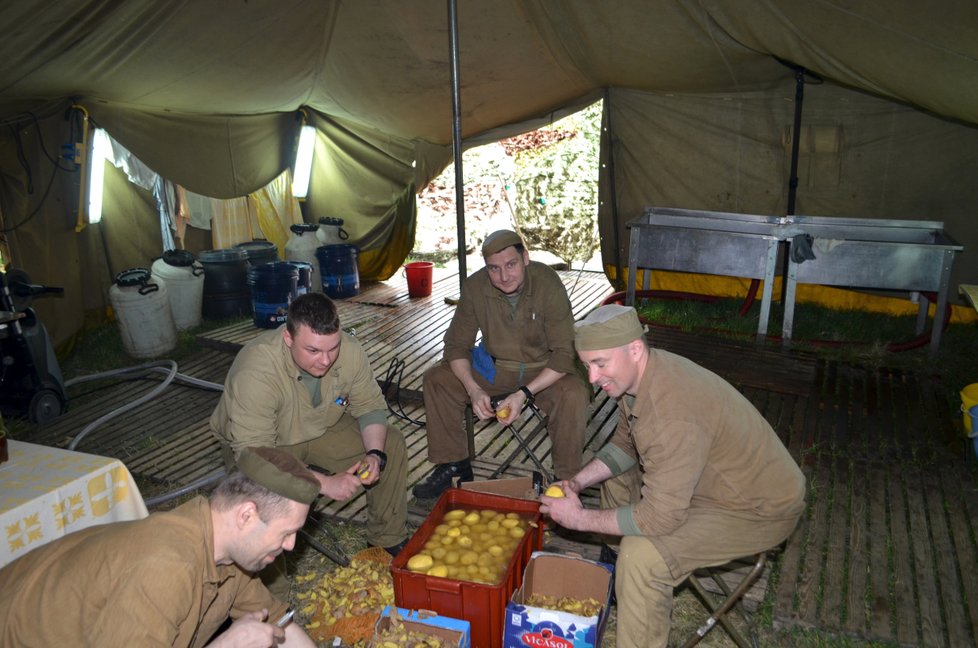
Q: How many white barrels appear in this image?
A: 4